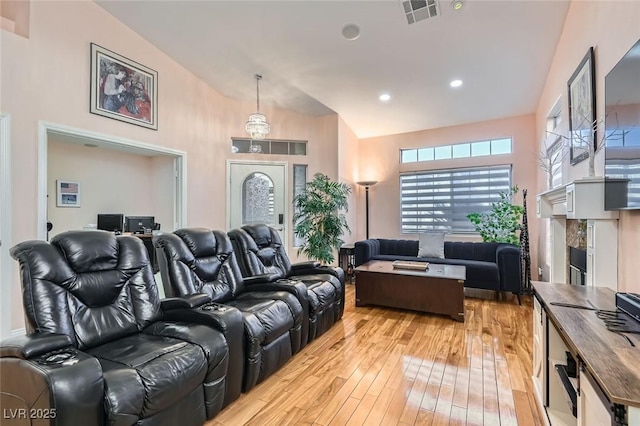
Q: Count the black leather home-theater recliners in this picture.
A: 3